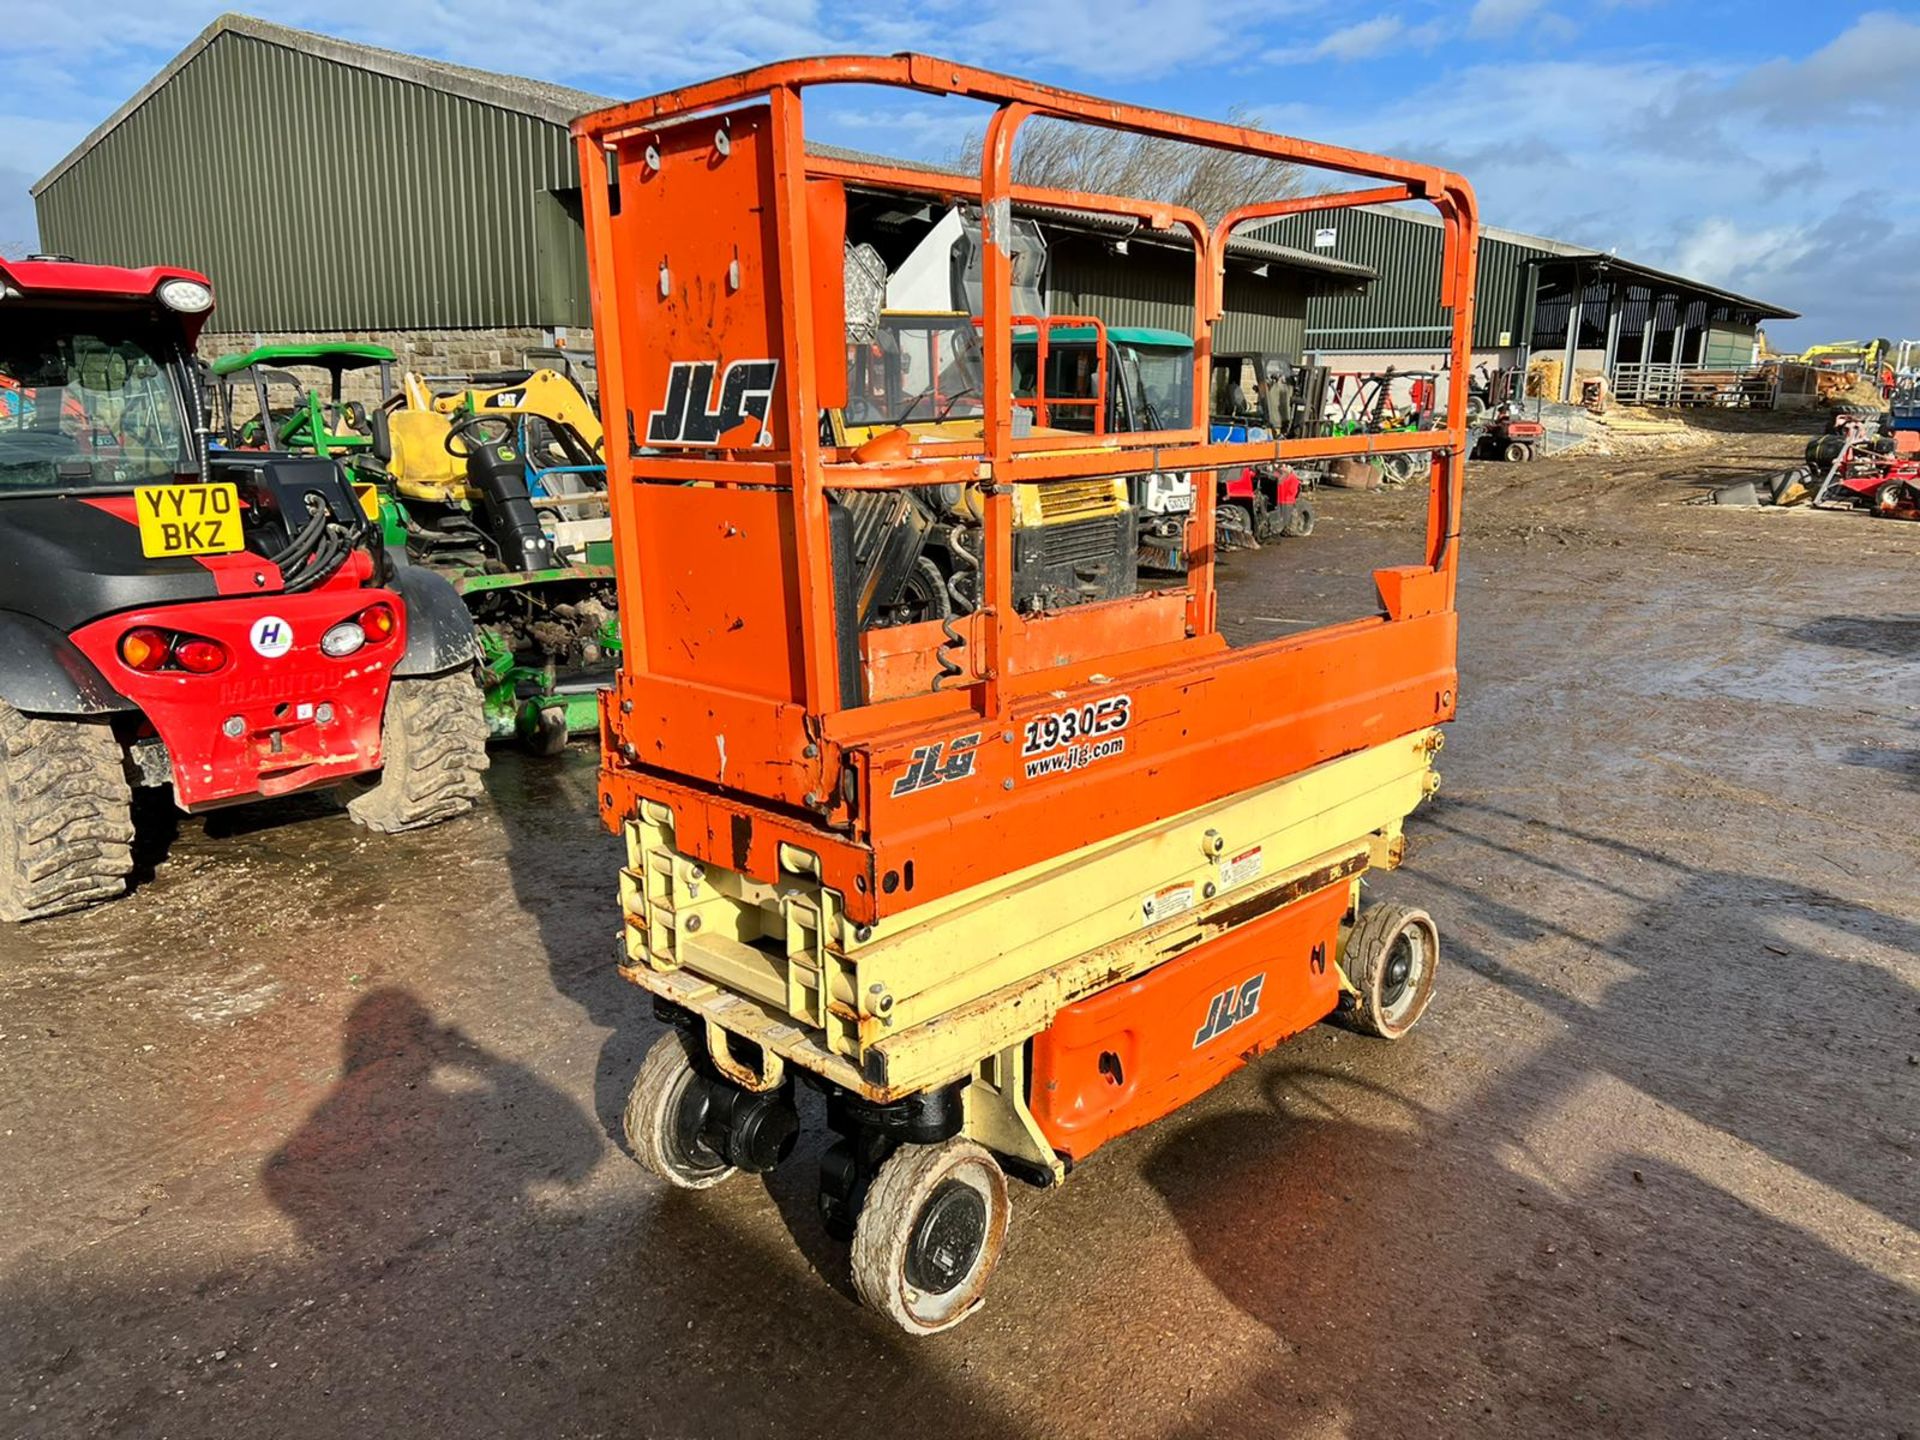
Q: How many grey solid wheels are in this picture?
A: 3